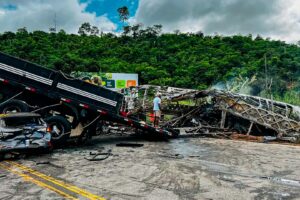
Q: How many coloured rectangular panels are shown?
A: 3